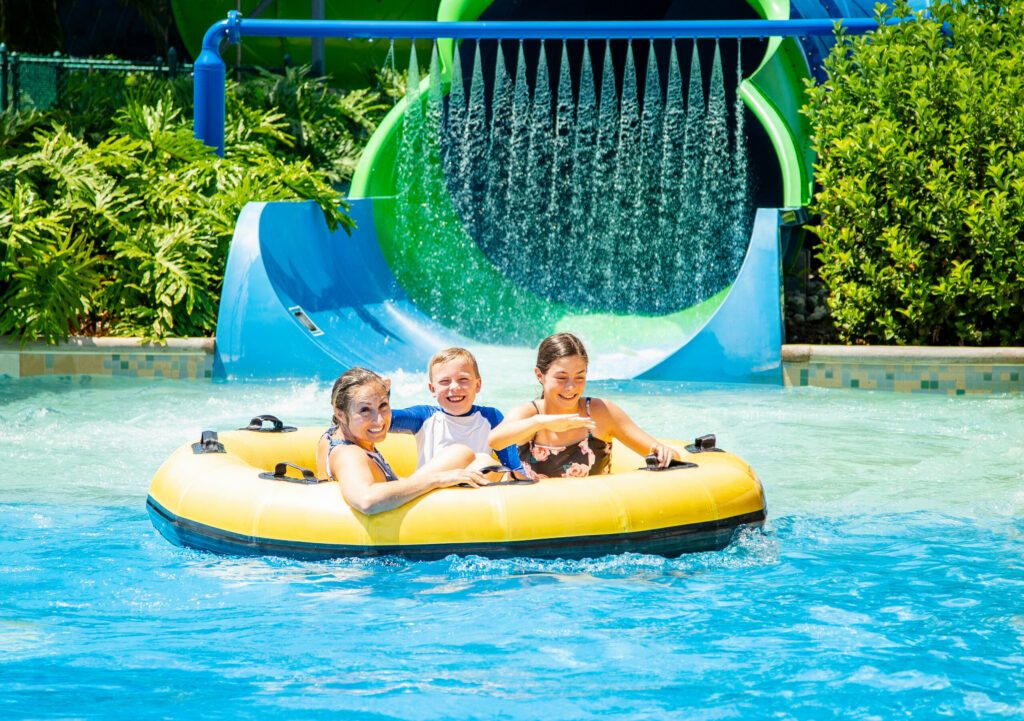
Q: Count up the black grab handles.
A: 6